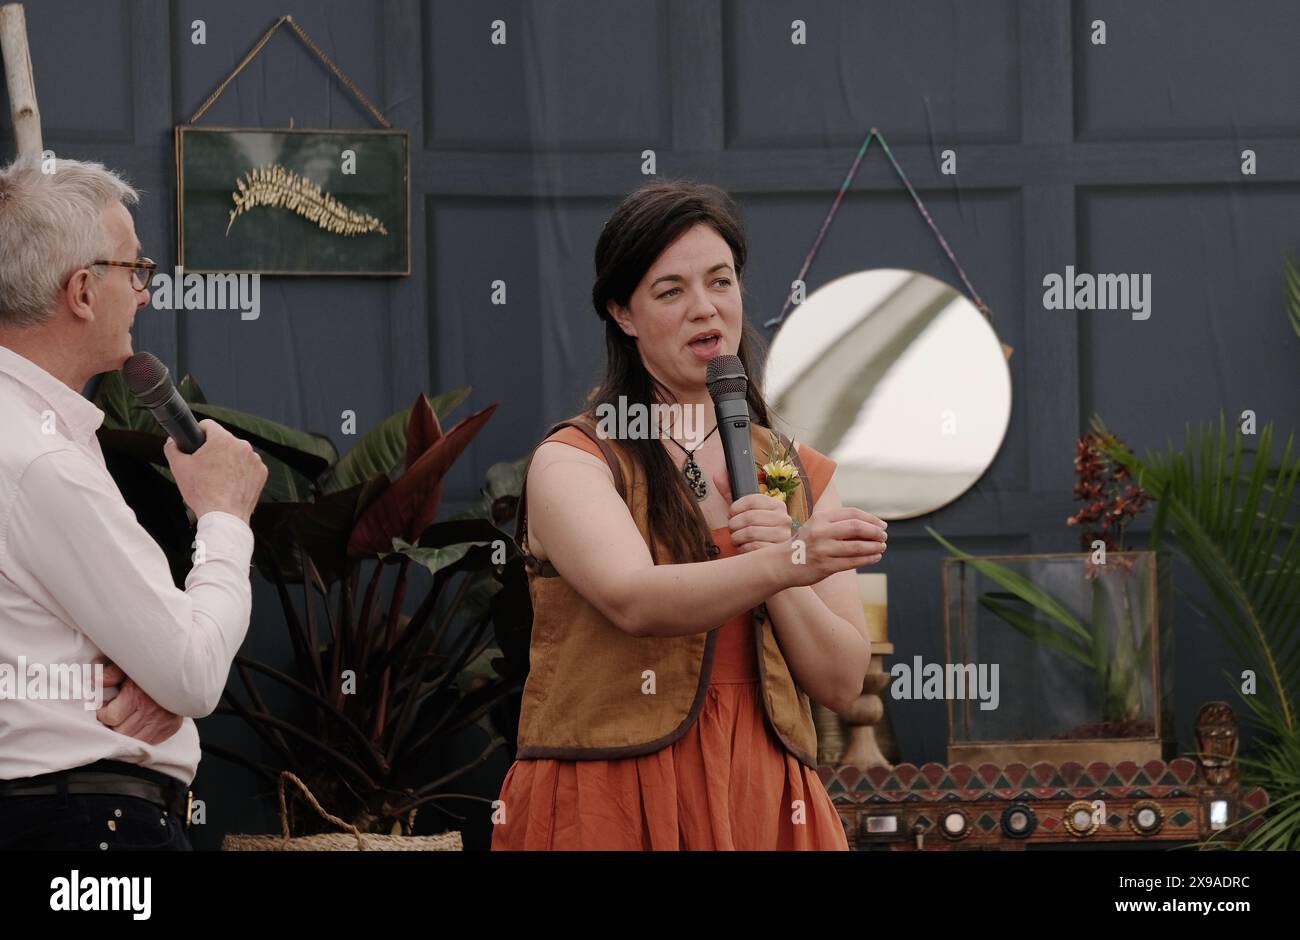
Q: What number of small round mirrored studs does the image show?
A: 4